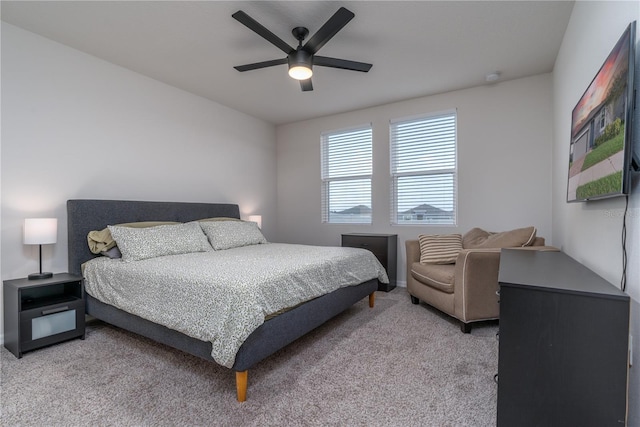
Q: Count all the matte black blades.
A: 5